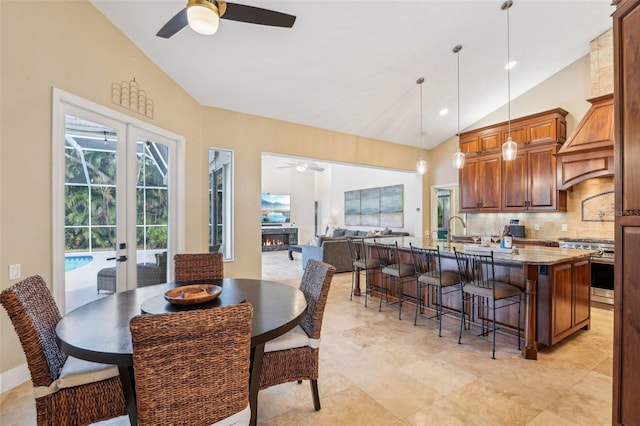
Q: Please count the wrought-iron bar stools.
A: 4